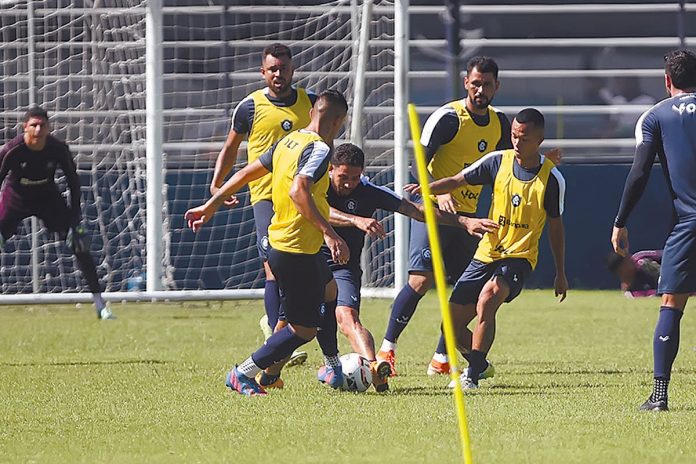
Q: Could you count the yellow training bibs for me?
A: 4